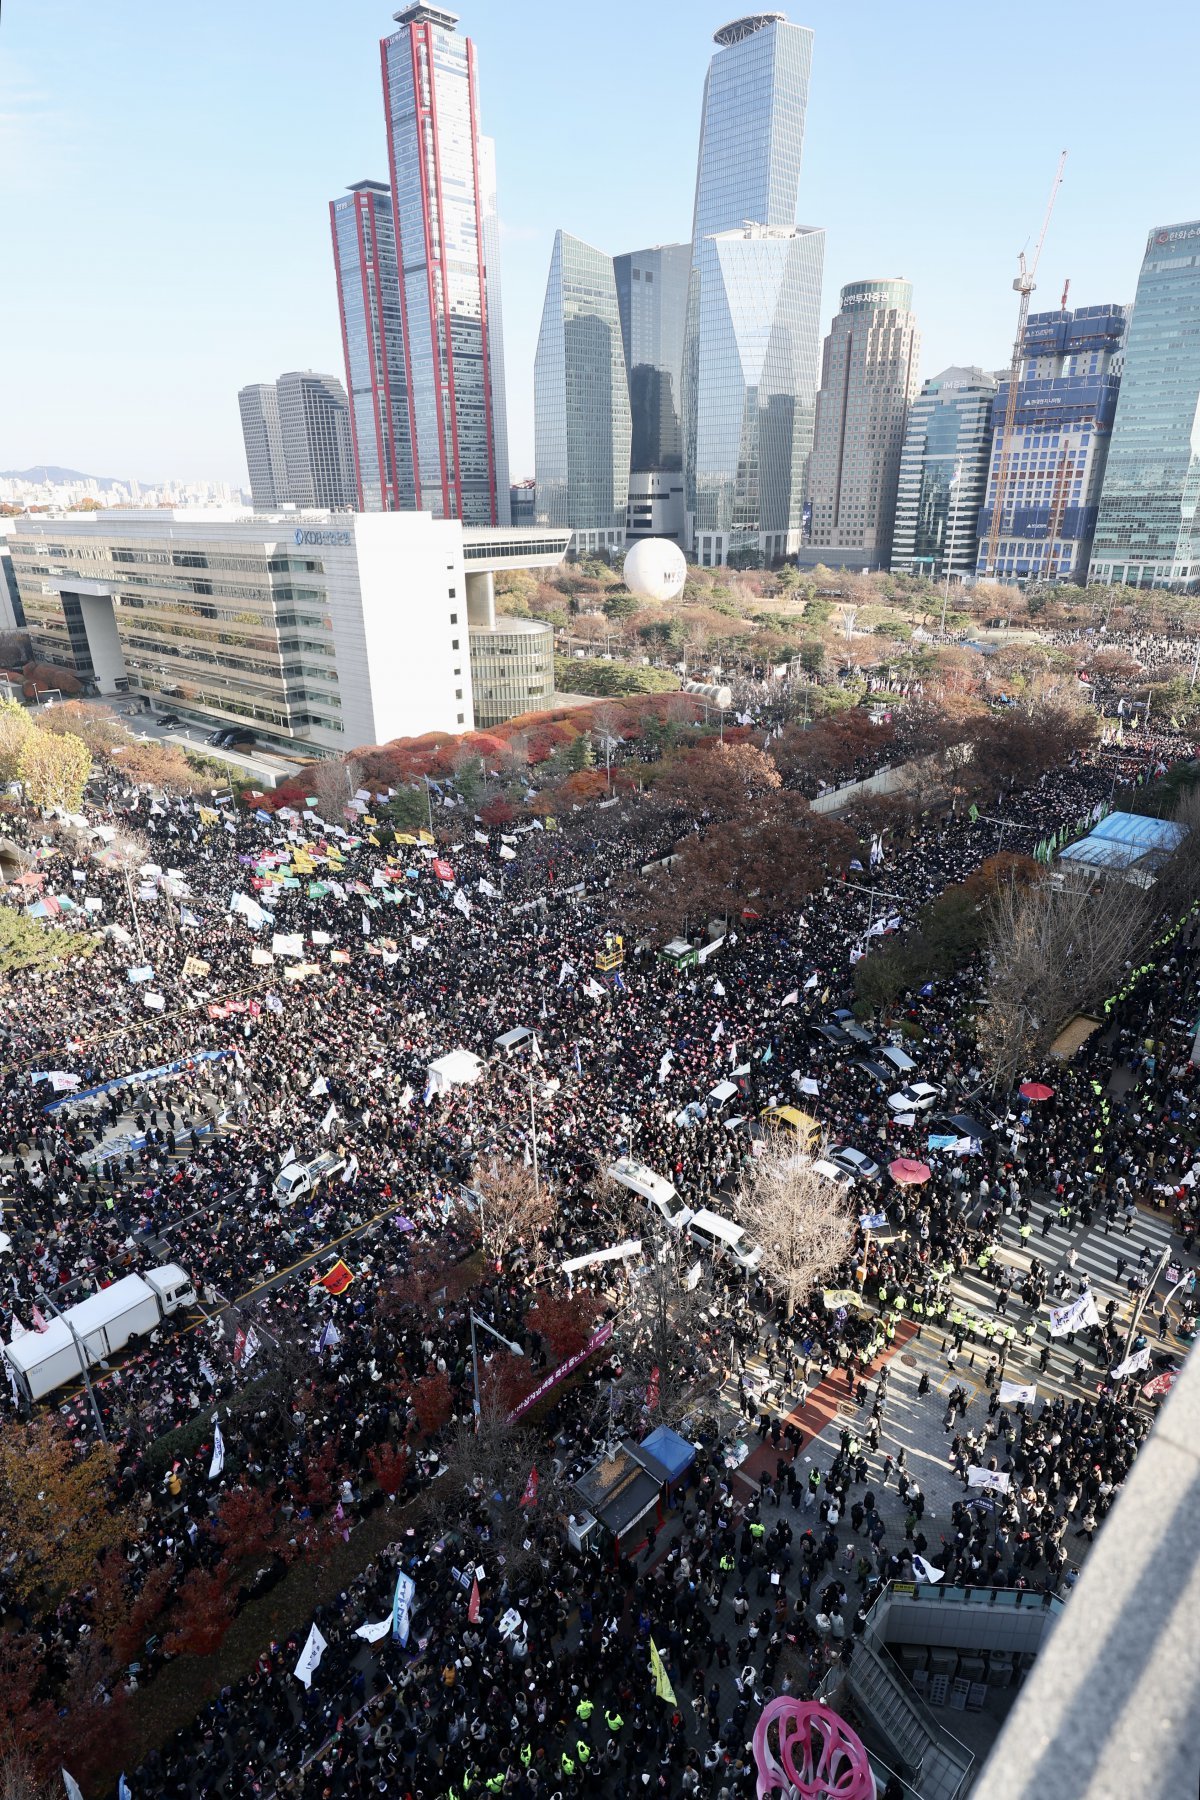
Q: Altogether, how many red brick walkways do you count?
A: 1